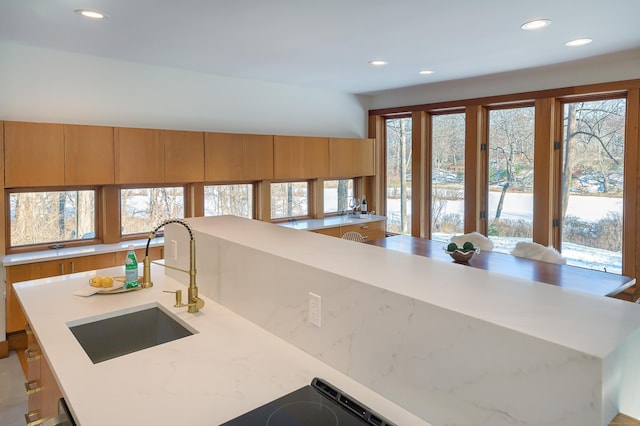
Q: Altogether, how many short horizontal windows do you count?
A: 5